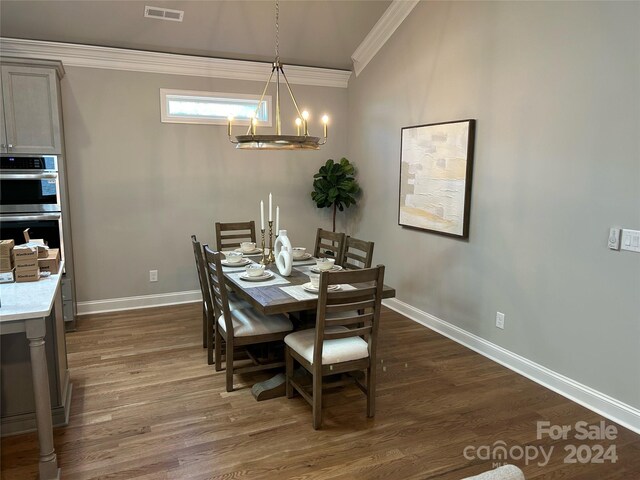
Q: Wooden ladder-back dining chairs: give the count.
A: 6